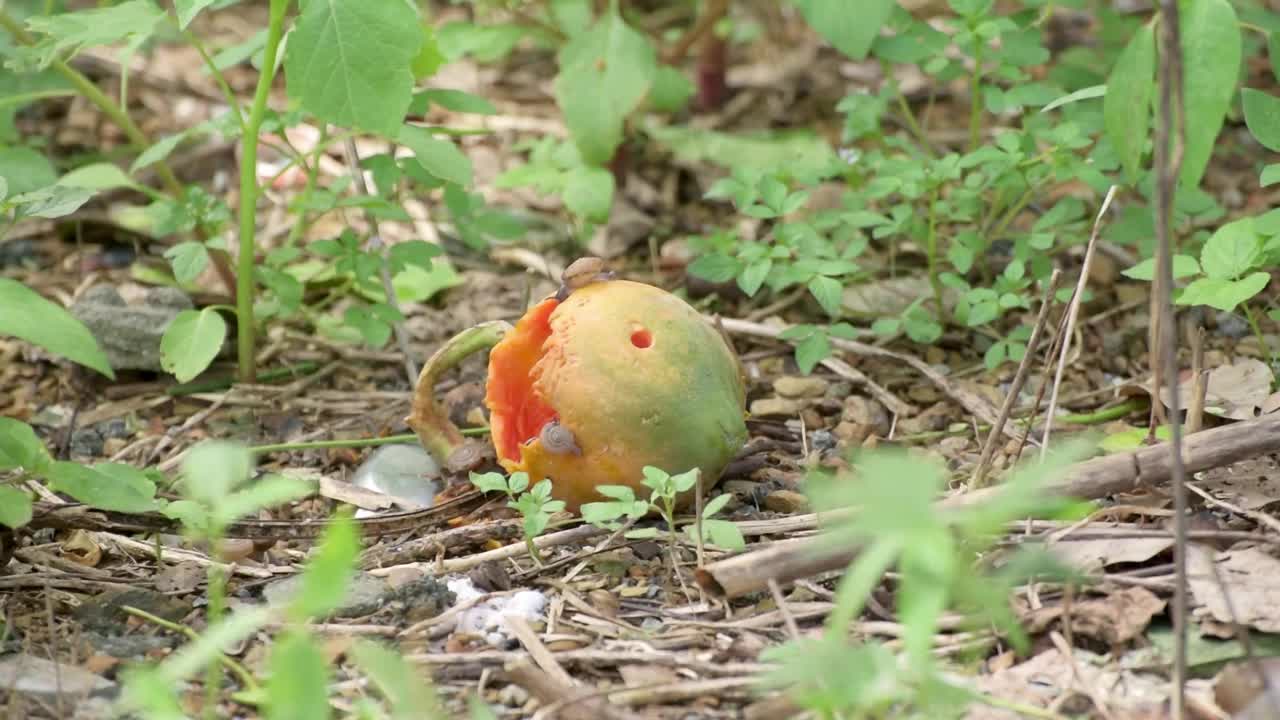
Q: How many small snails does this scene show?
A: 3